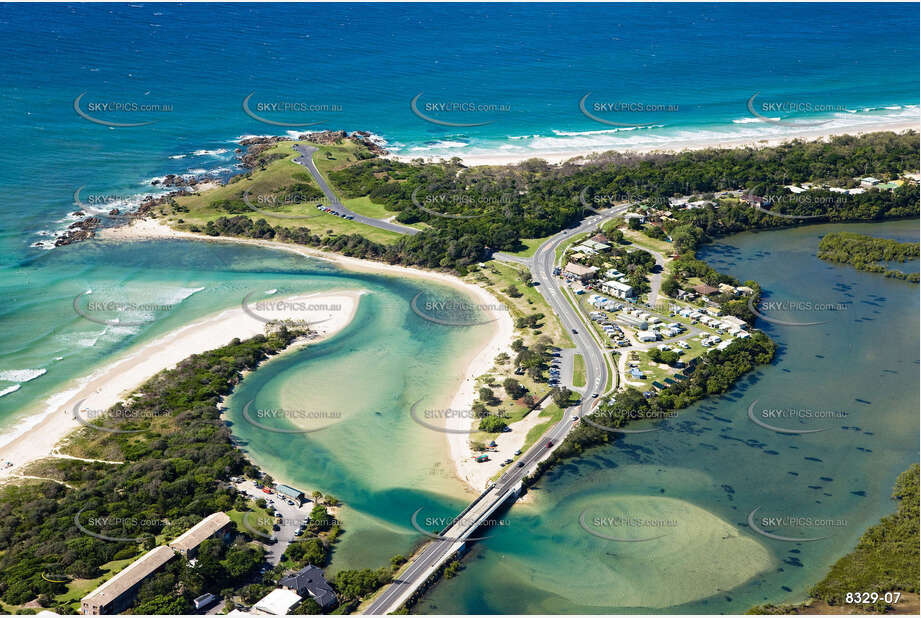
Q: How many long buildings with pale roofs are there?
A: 2